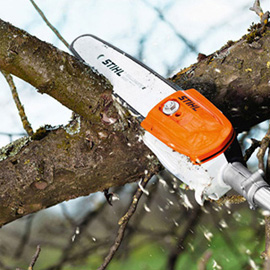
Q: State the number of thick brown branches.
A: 2